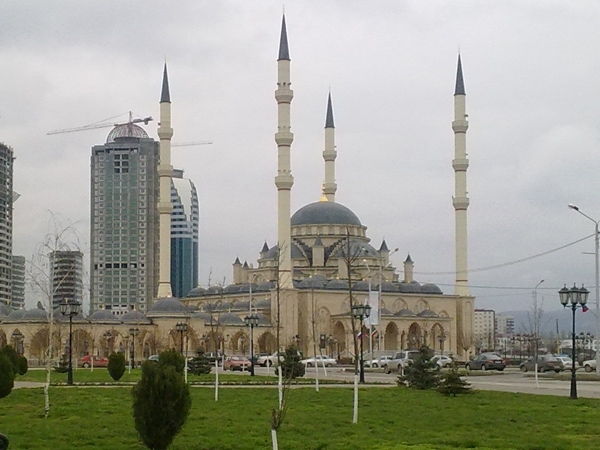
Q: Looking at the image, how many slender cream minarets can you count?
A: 4